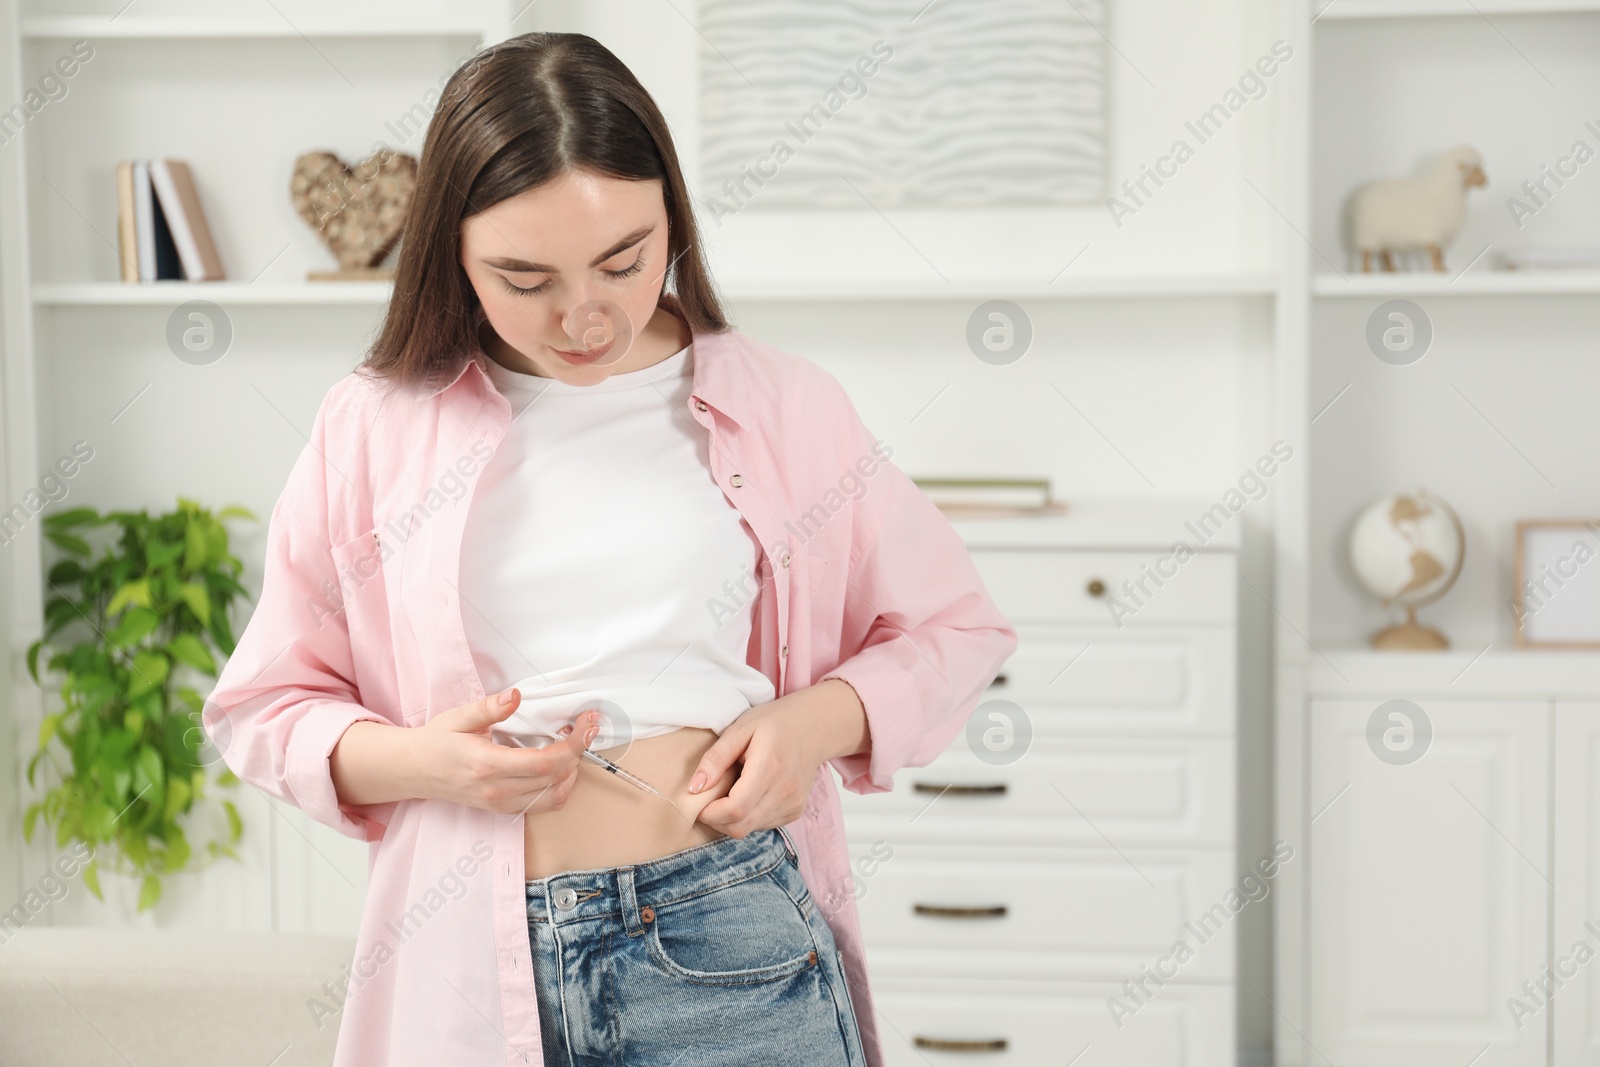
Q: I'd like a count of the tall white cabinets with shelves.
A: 2